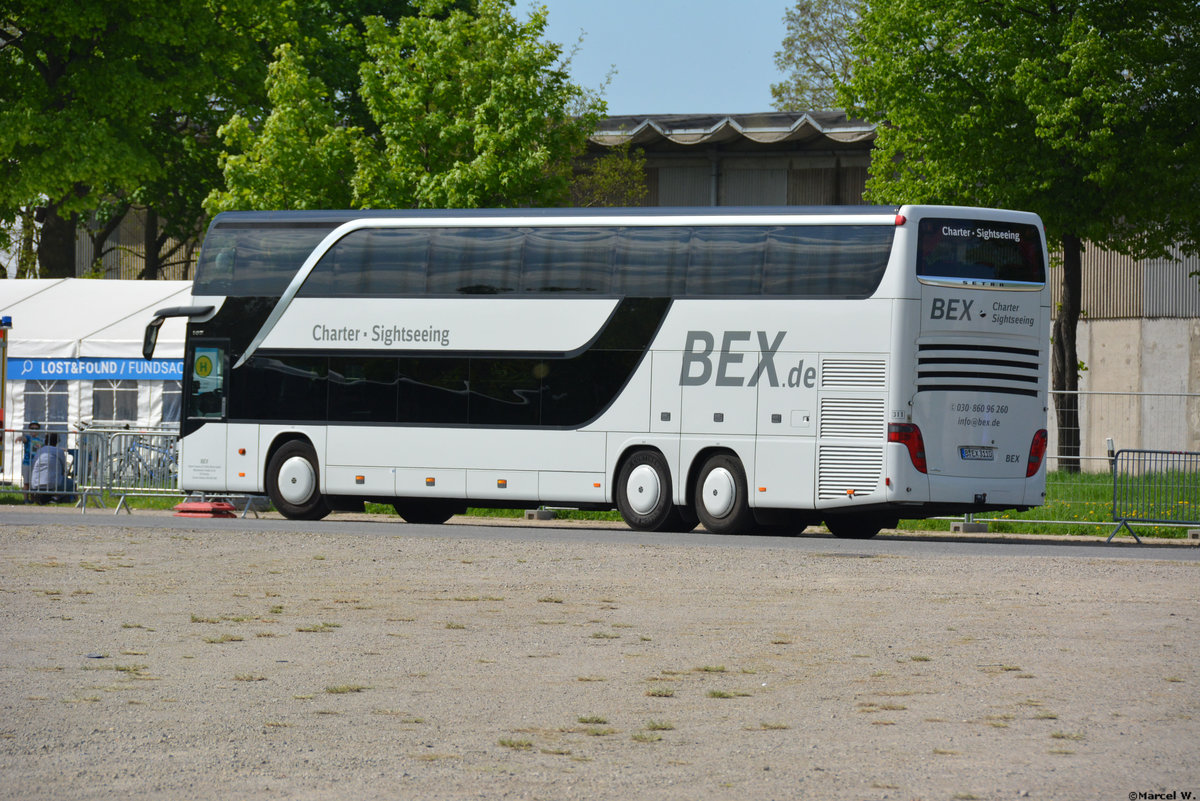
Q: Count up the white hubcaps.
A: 3